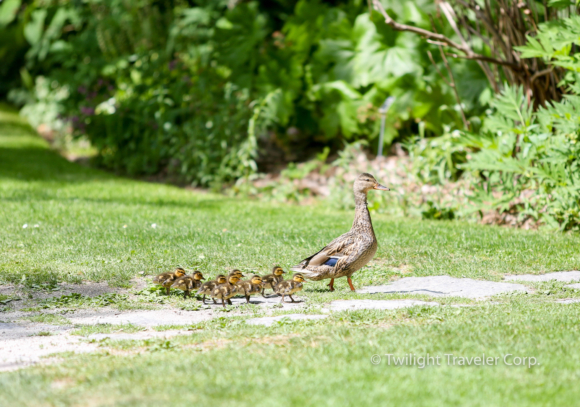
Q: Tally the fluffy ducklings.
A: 8